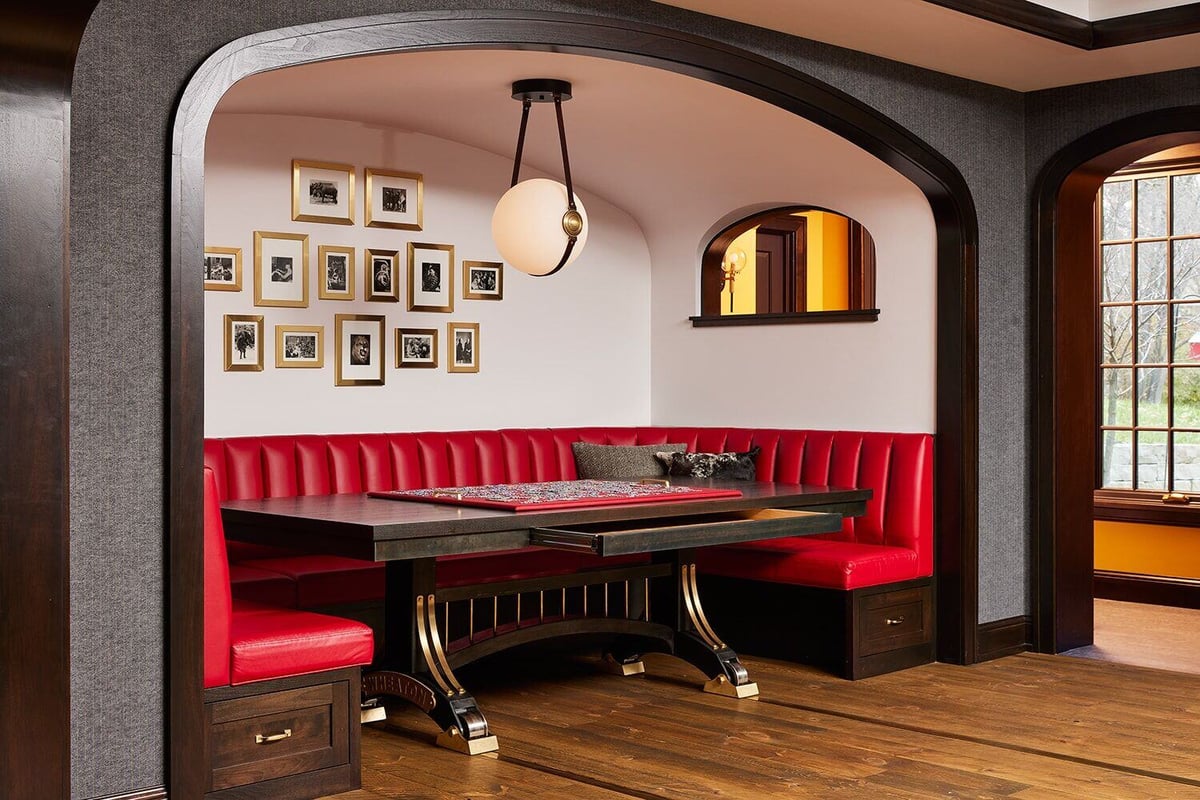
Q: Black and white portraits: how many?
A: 13